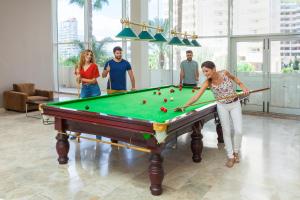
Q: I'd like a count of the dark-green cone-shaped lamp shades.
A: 6